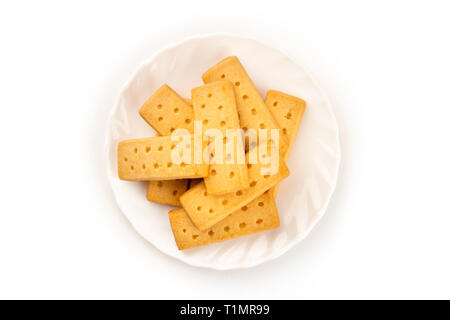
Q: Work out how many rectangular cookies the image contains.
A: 8